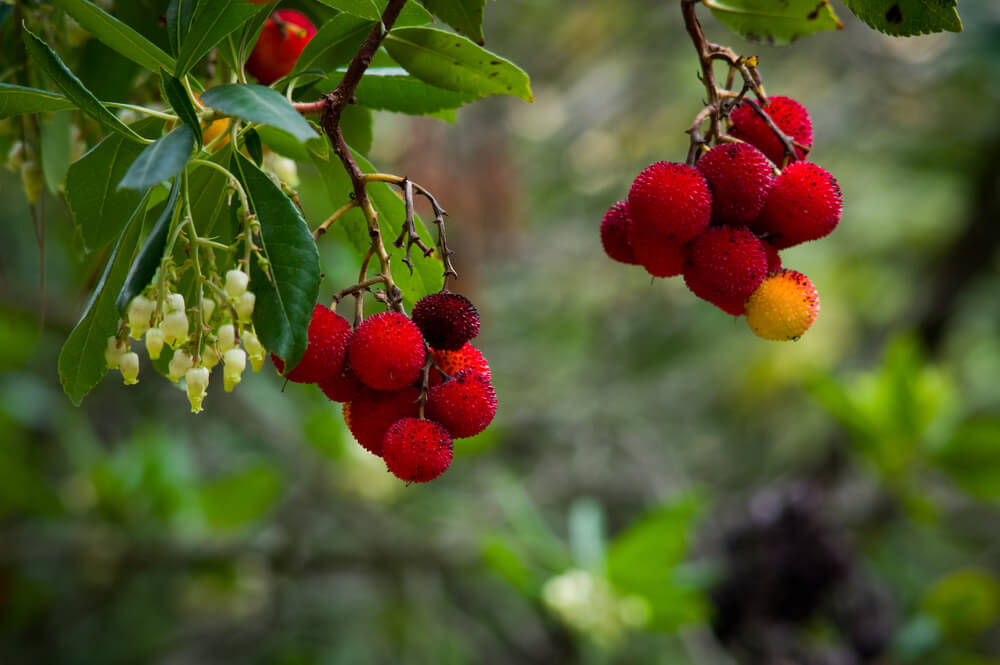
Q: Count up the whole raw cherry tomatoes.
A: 0